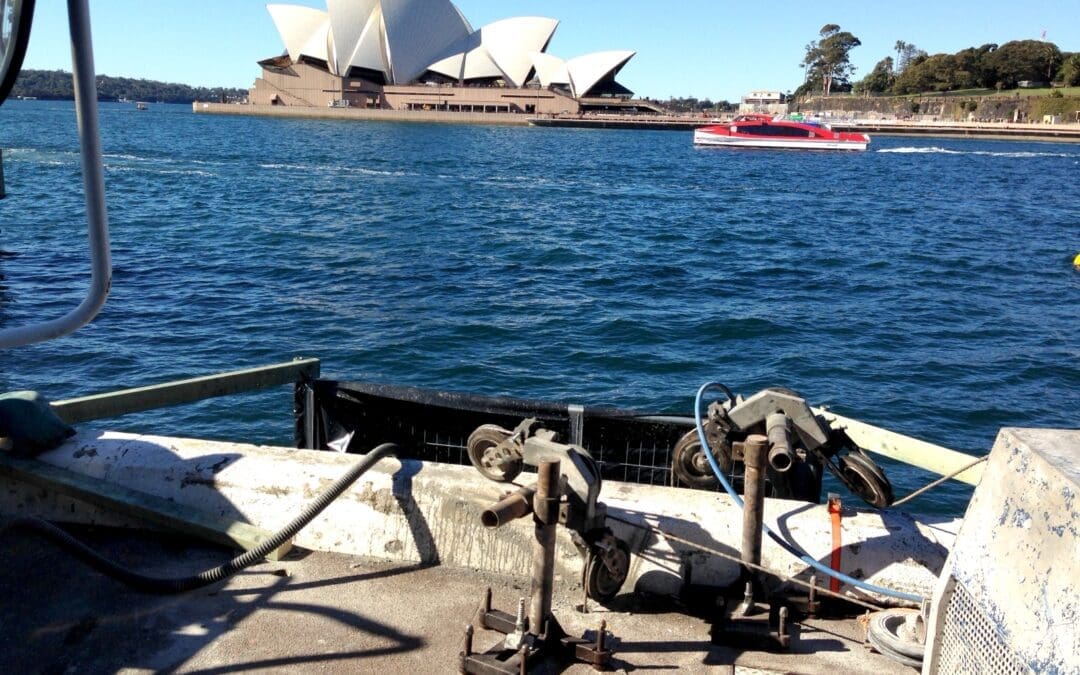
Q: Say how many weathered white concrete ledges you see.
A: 1